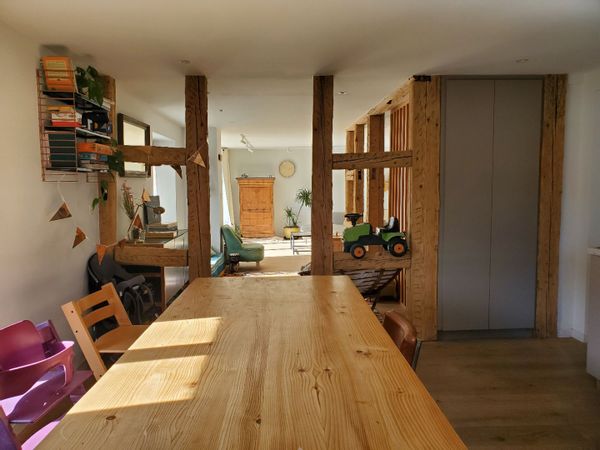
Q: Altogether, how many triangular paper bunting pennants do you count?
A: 8